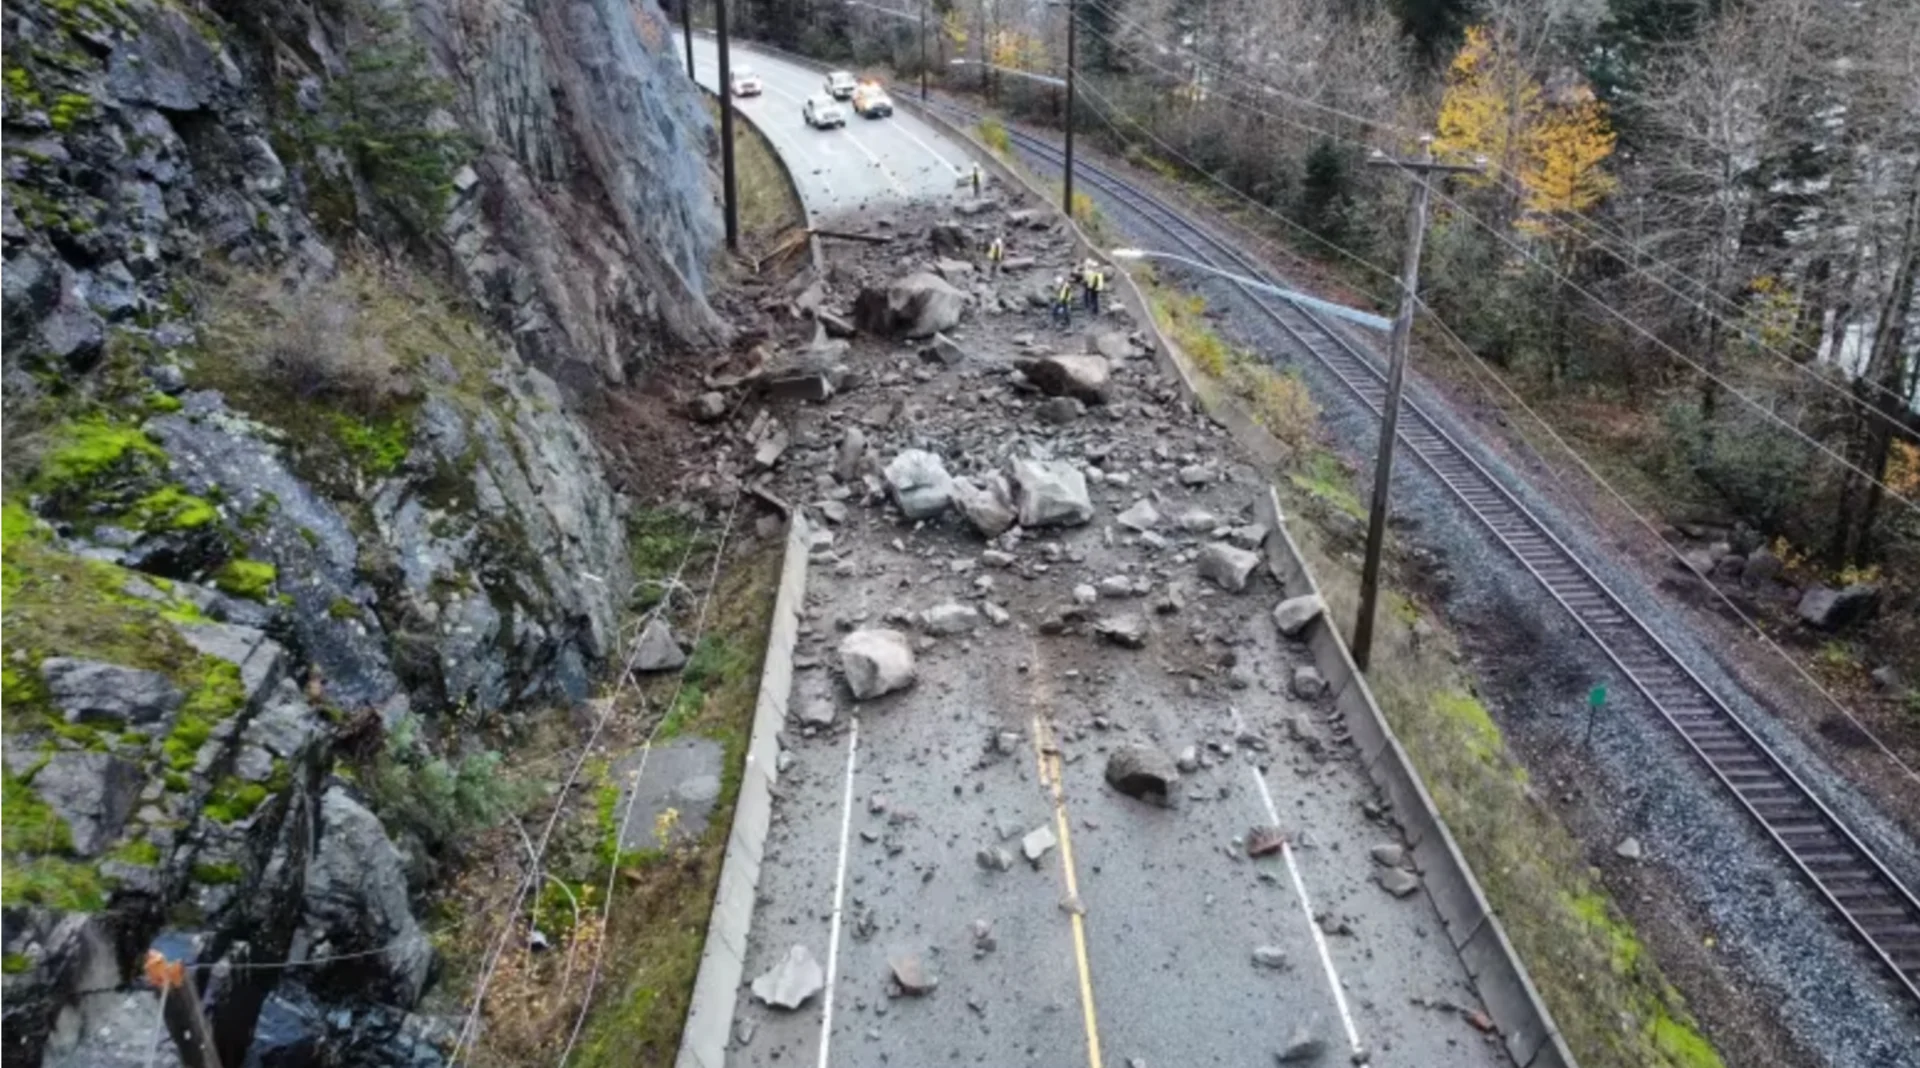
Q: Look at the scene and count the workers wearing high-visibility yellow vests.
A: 5